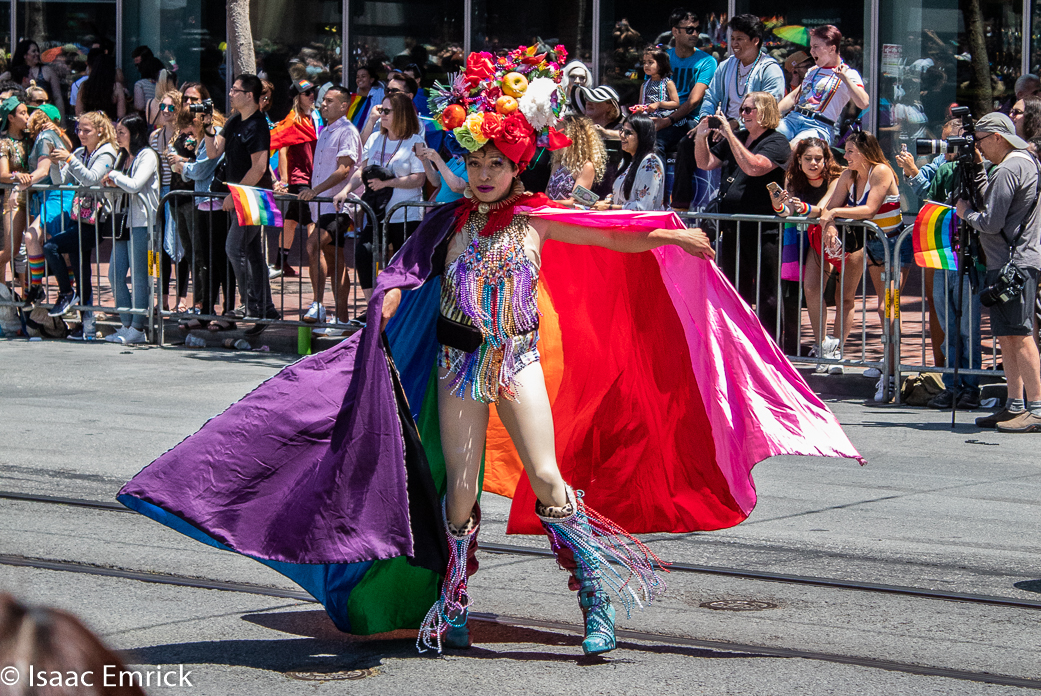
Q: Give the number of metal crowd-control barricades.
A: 5